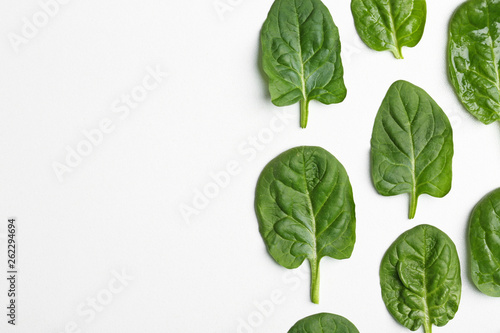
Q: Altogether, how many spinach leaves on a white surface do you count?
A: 8